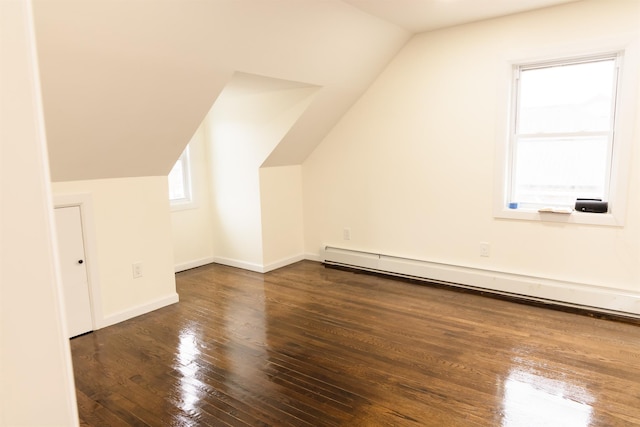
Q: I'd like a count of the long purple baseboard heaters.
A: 0